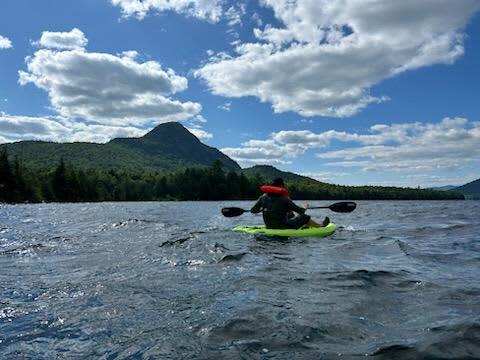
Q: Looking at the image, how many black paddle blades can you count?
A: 2